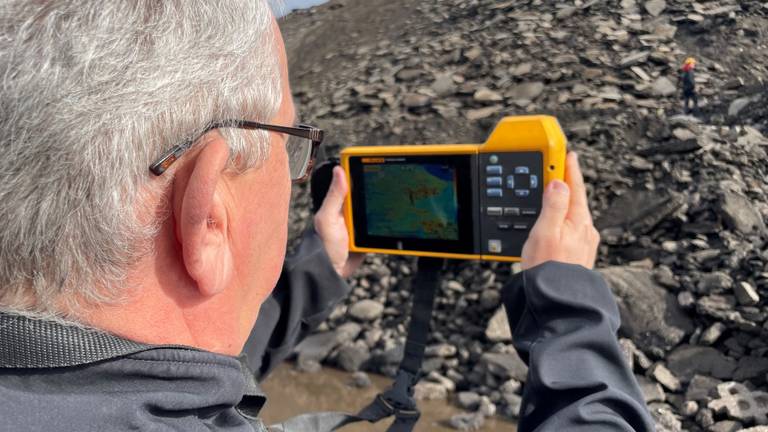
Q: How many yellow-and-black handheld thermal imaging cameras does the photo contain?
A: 1